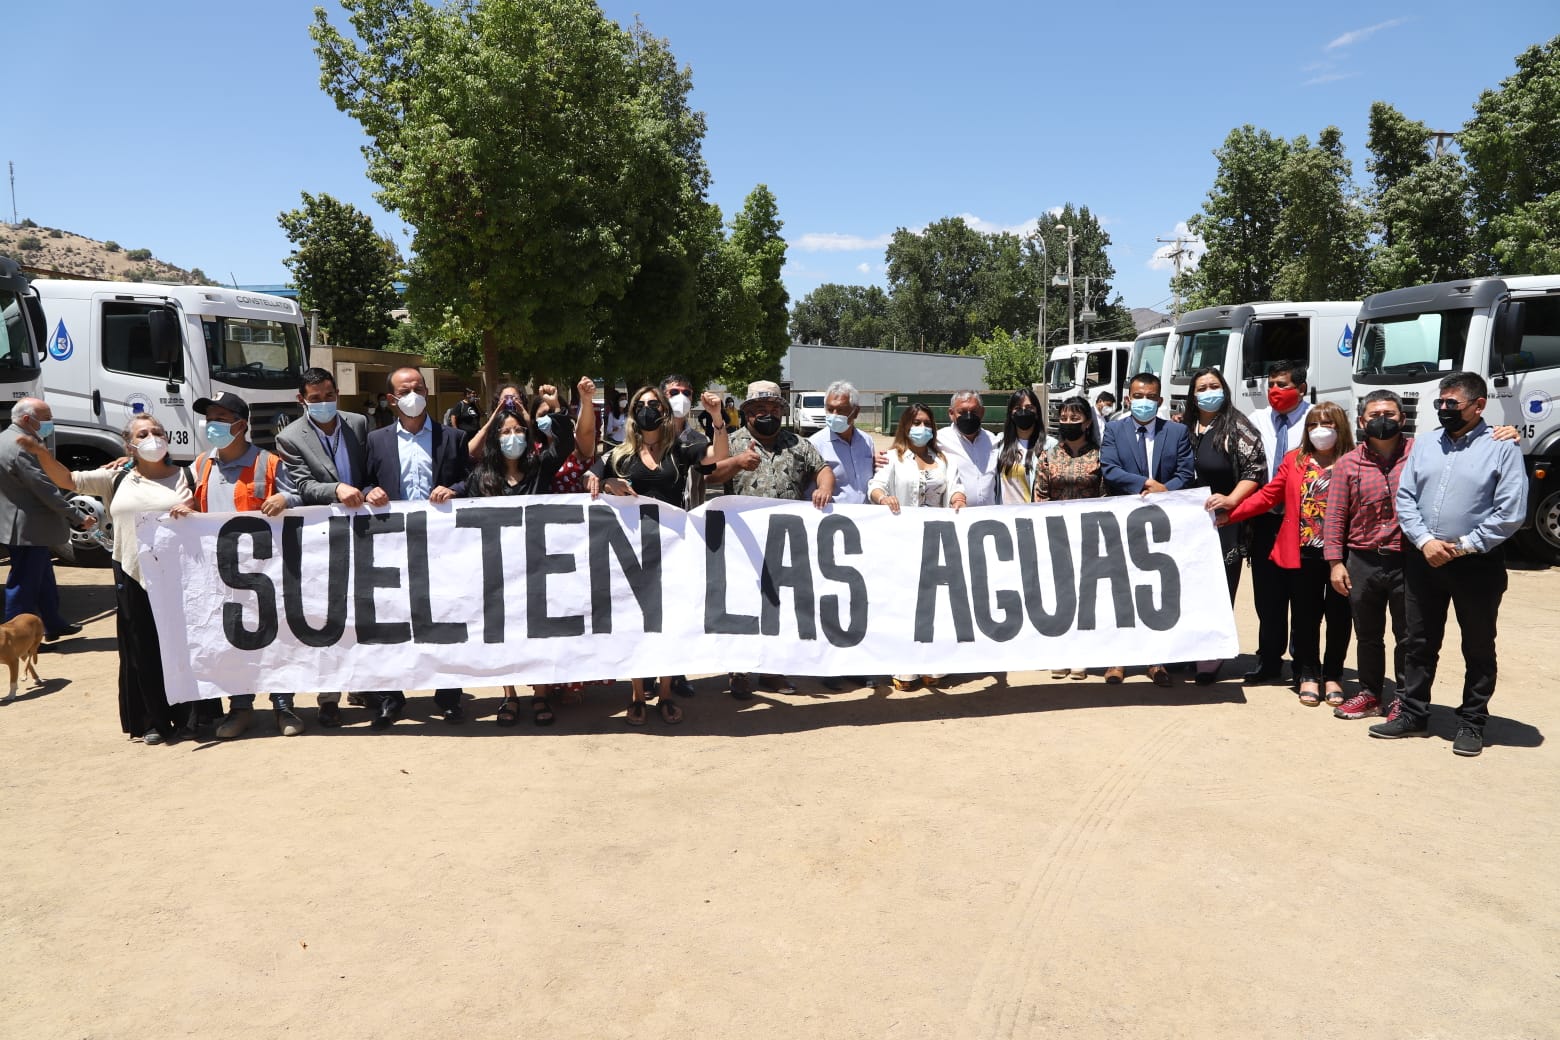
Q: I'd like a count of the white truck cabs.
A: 6